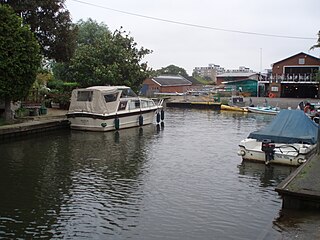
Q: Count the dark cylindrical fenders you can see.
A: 4